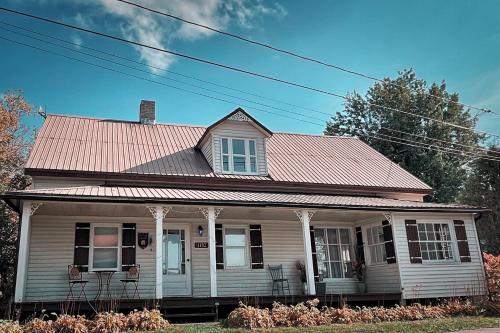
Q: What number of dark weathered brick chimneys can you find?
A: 1